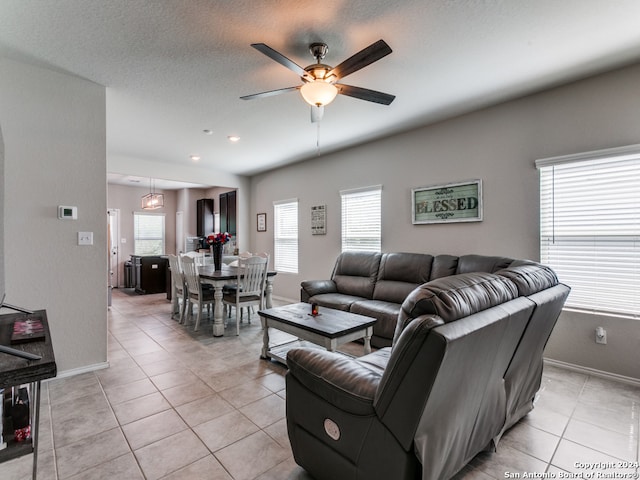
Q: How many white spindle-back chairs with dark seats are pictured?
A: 6